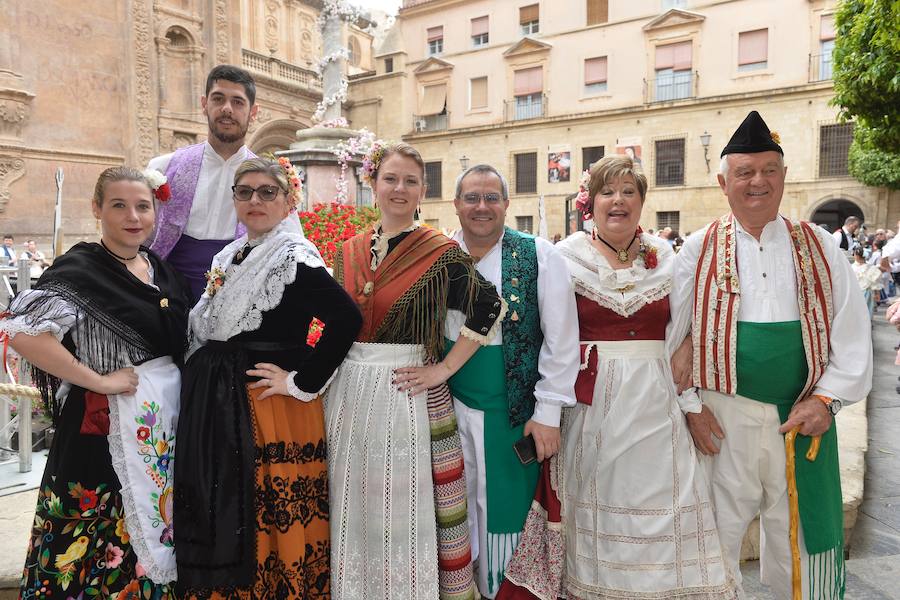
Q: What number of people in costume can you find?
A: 7